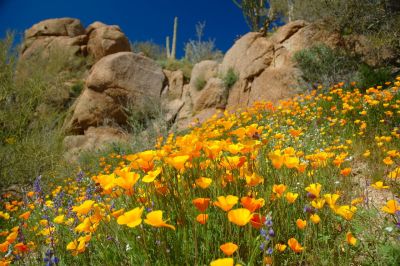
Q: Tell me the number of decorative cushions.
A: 0